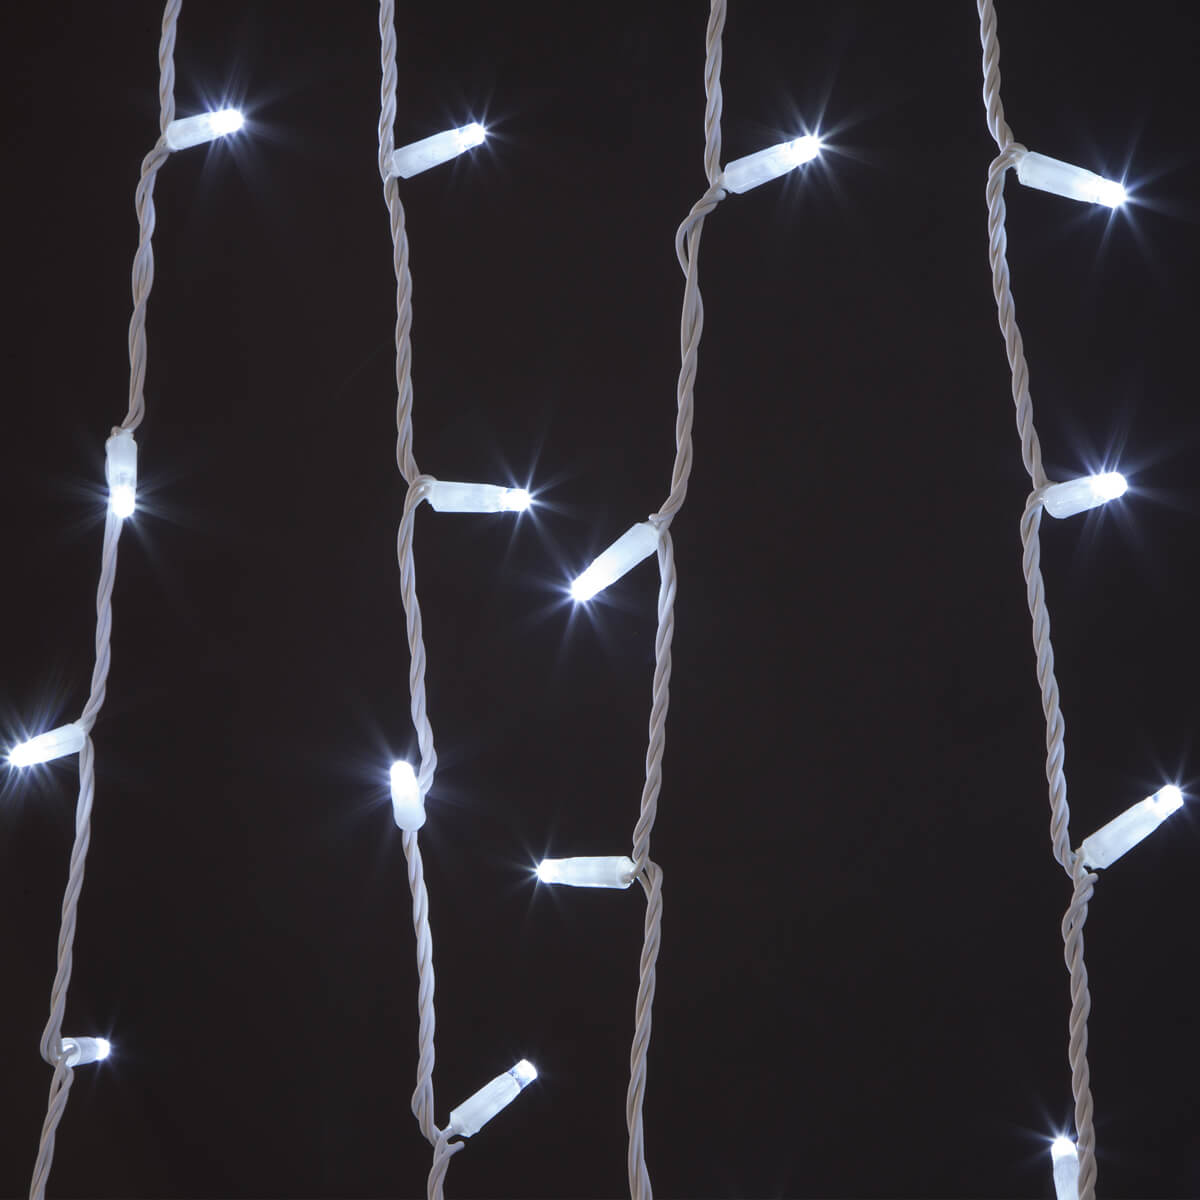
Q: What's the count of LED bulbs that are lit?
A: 15